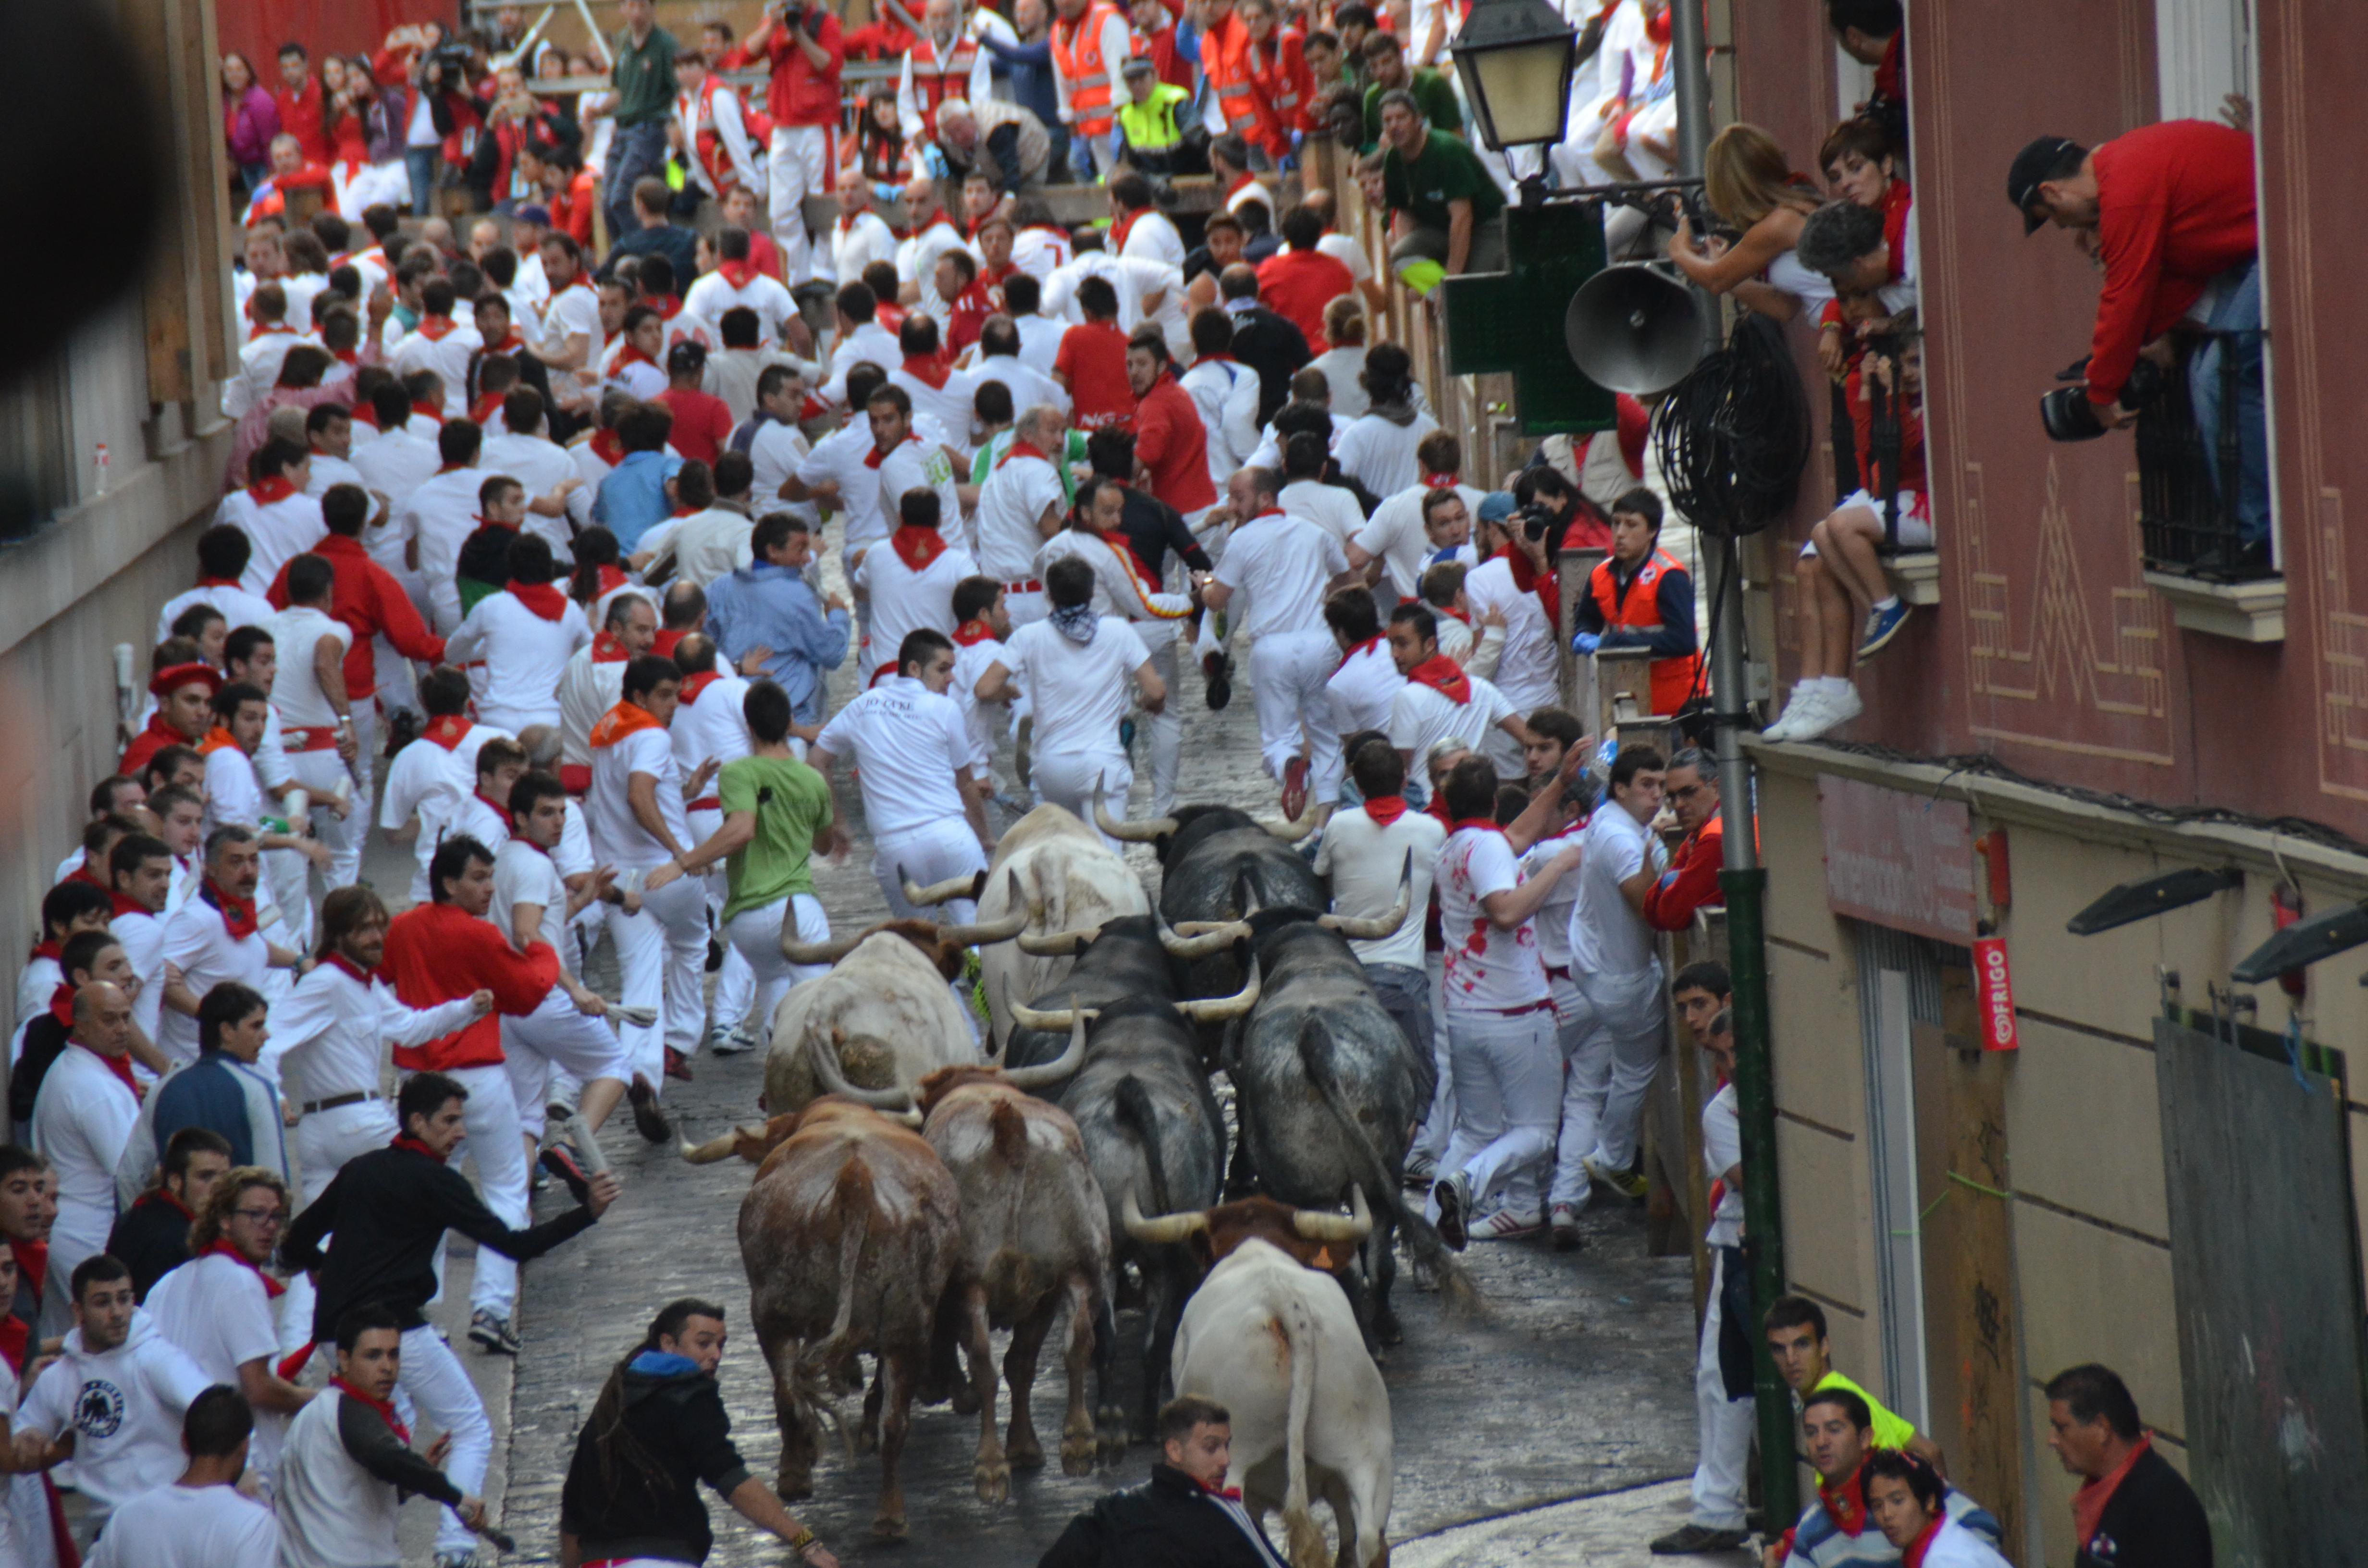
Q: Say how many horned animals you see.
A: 9